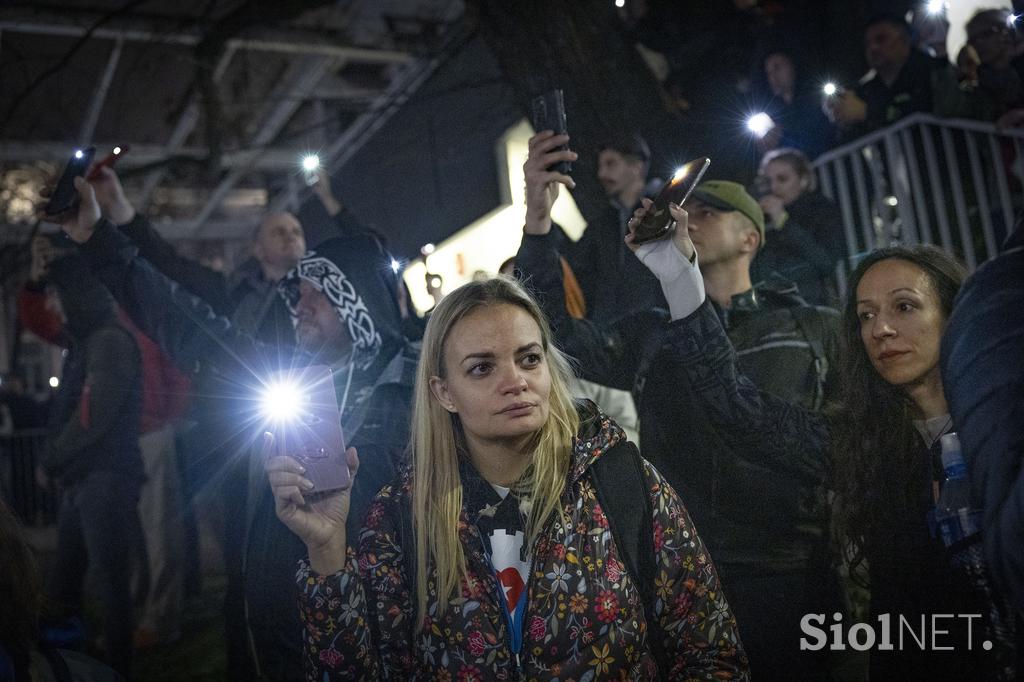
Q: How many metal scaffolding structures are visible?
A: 1